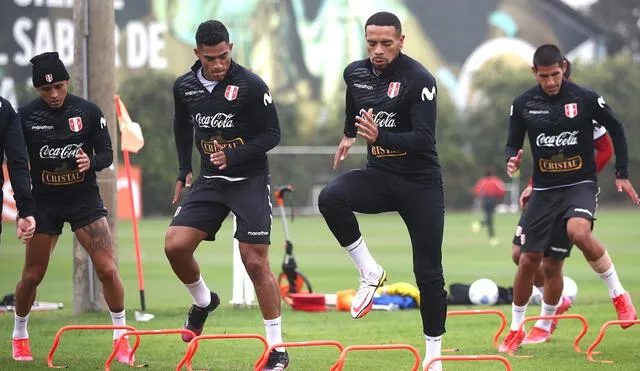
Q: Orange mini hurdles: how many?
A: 9